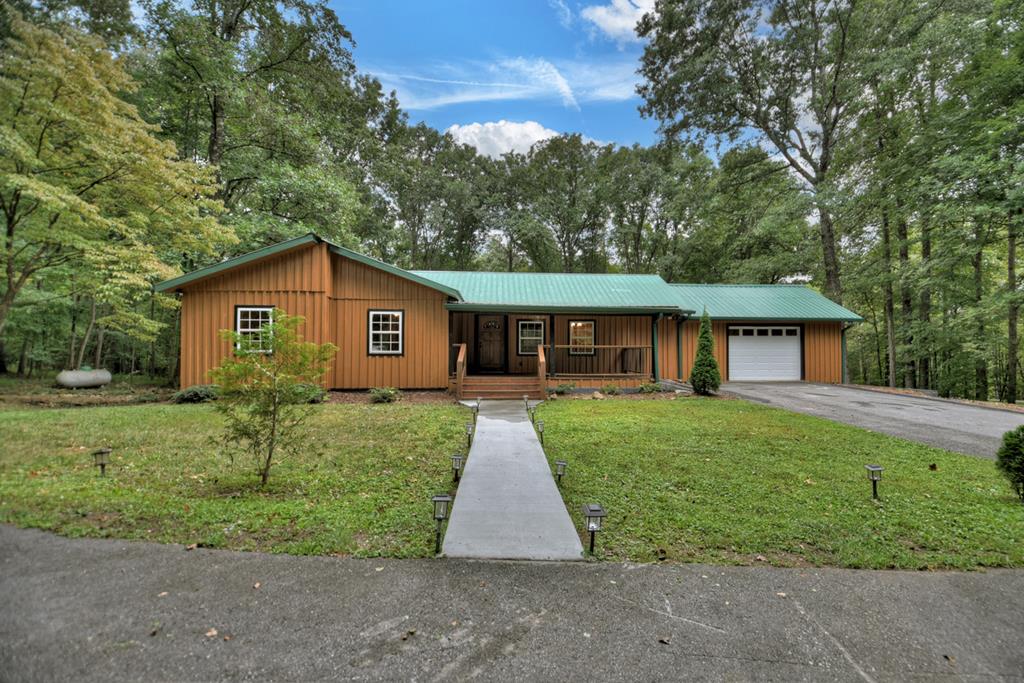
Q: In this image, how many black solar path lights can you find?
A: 12